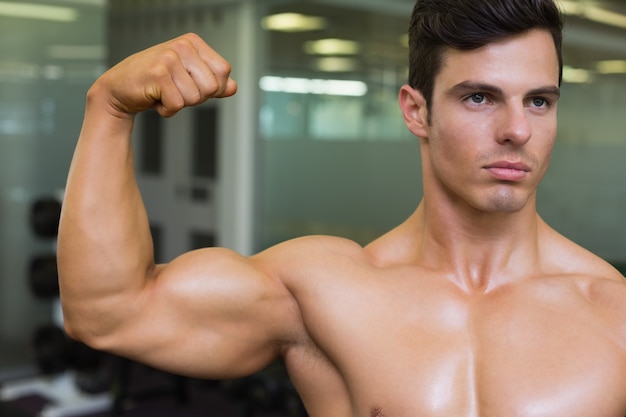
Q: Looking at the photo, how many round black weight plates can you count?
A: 3